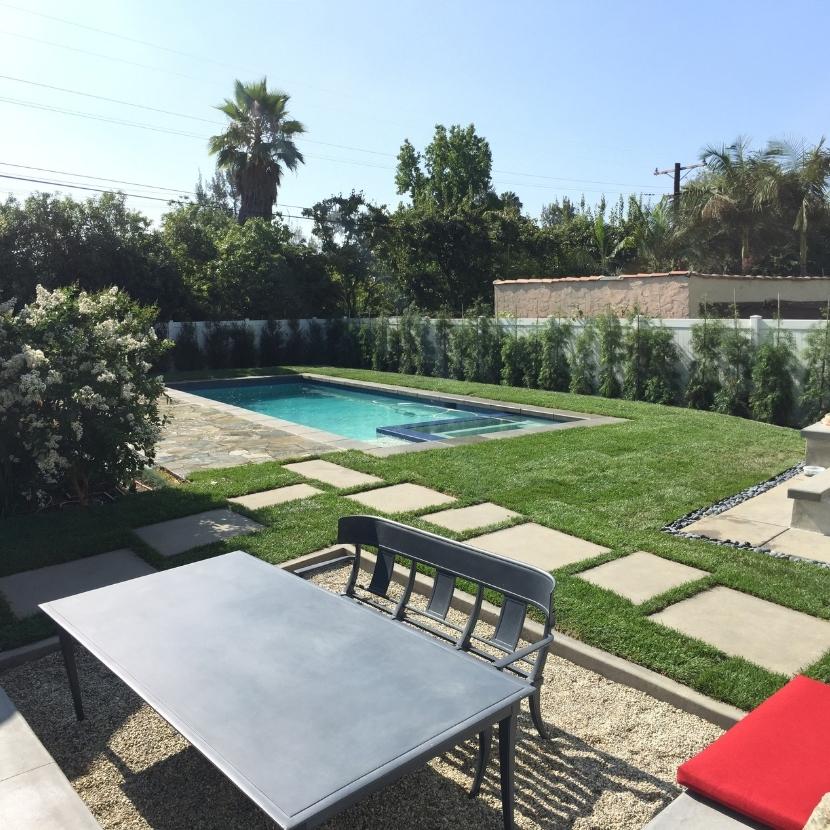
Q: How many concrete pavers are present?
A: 9